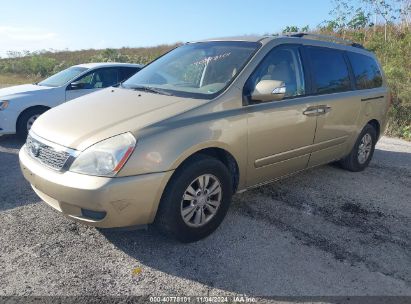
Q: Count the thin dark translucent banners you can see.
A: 1